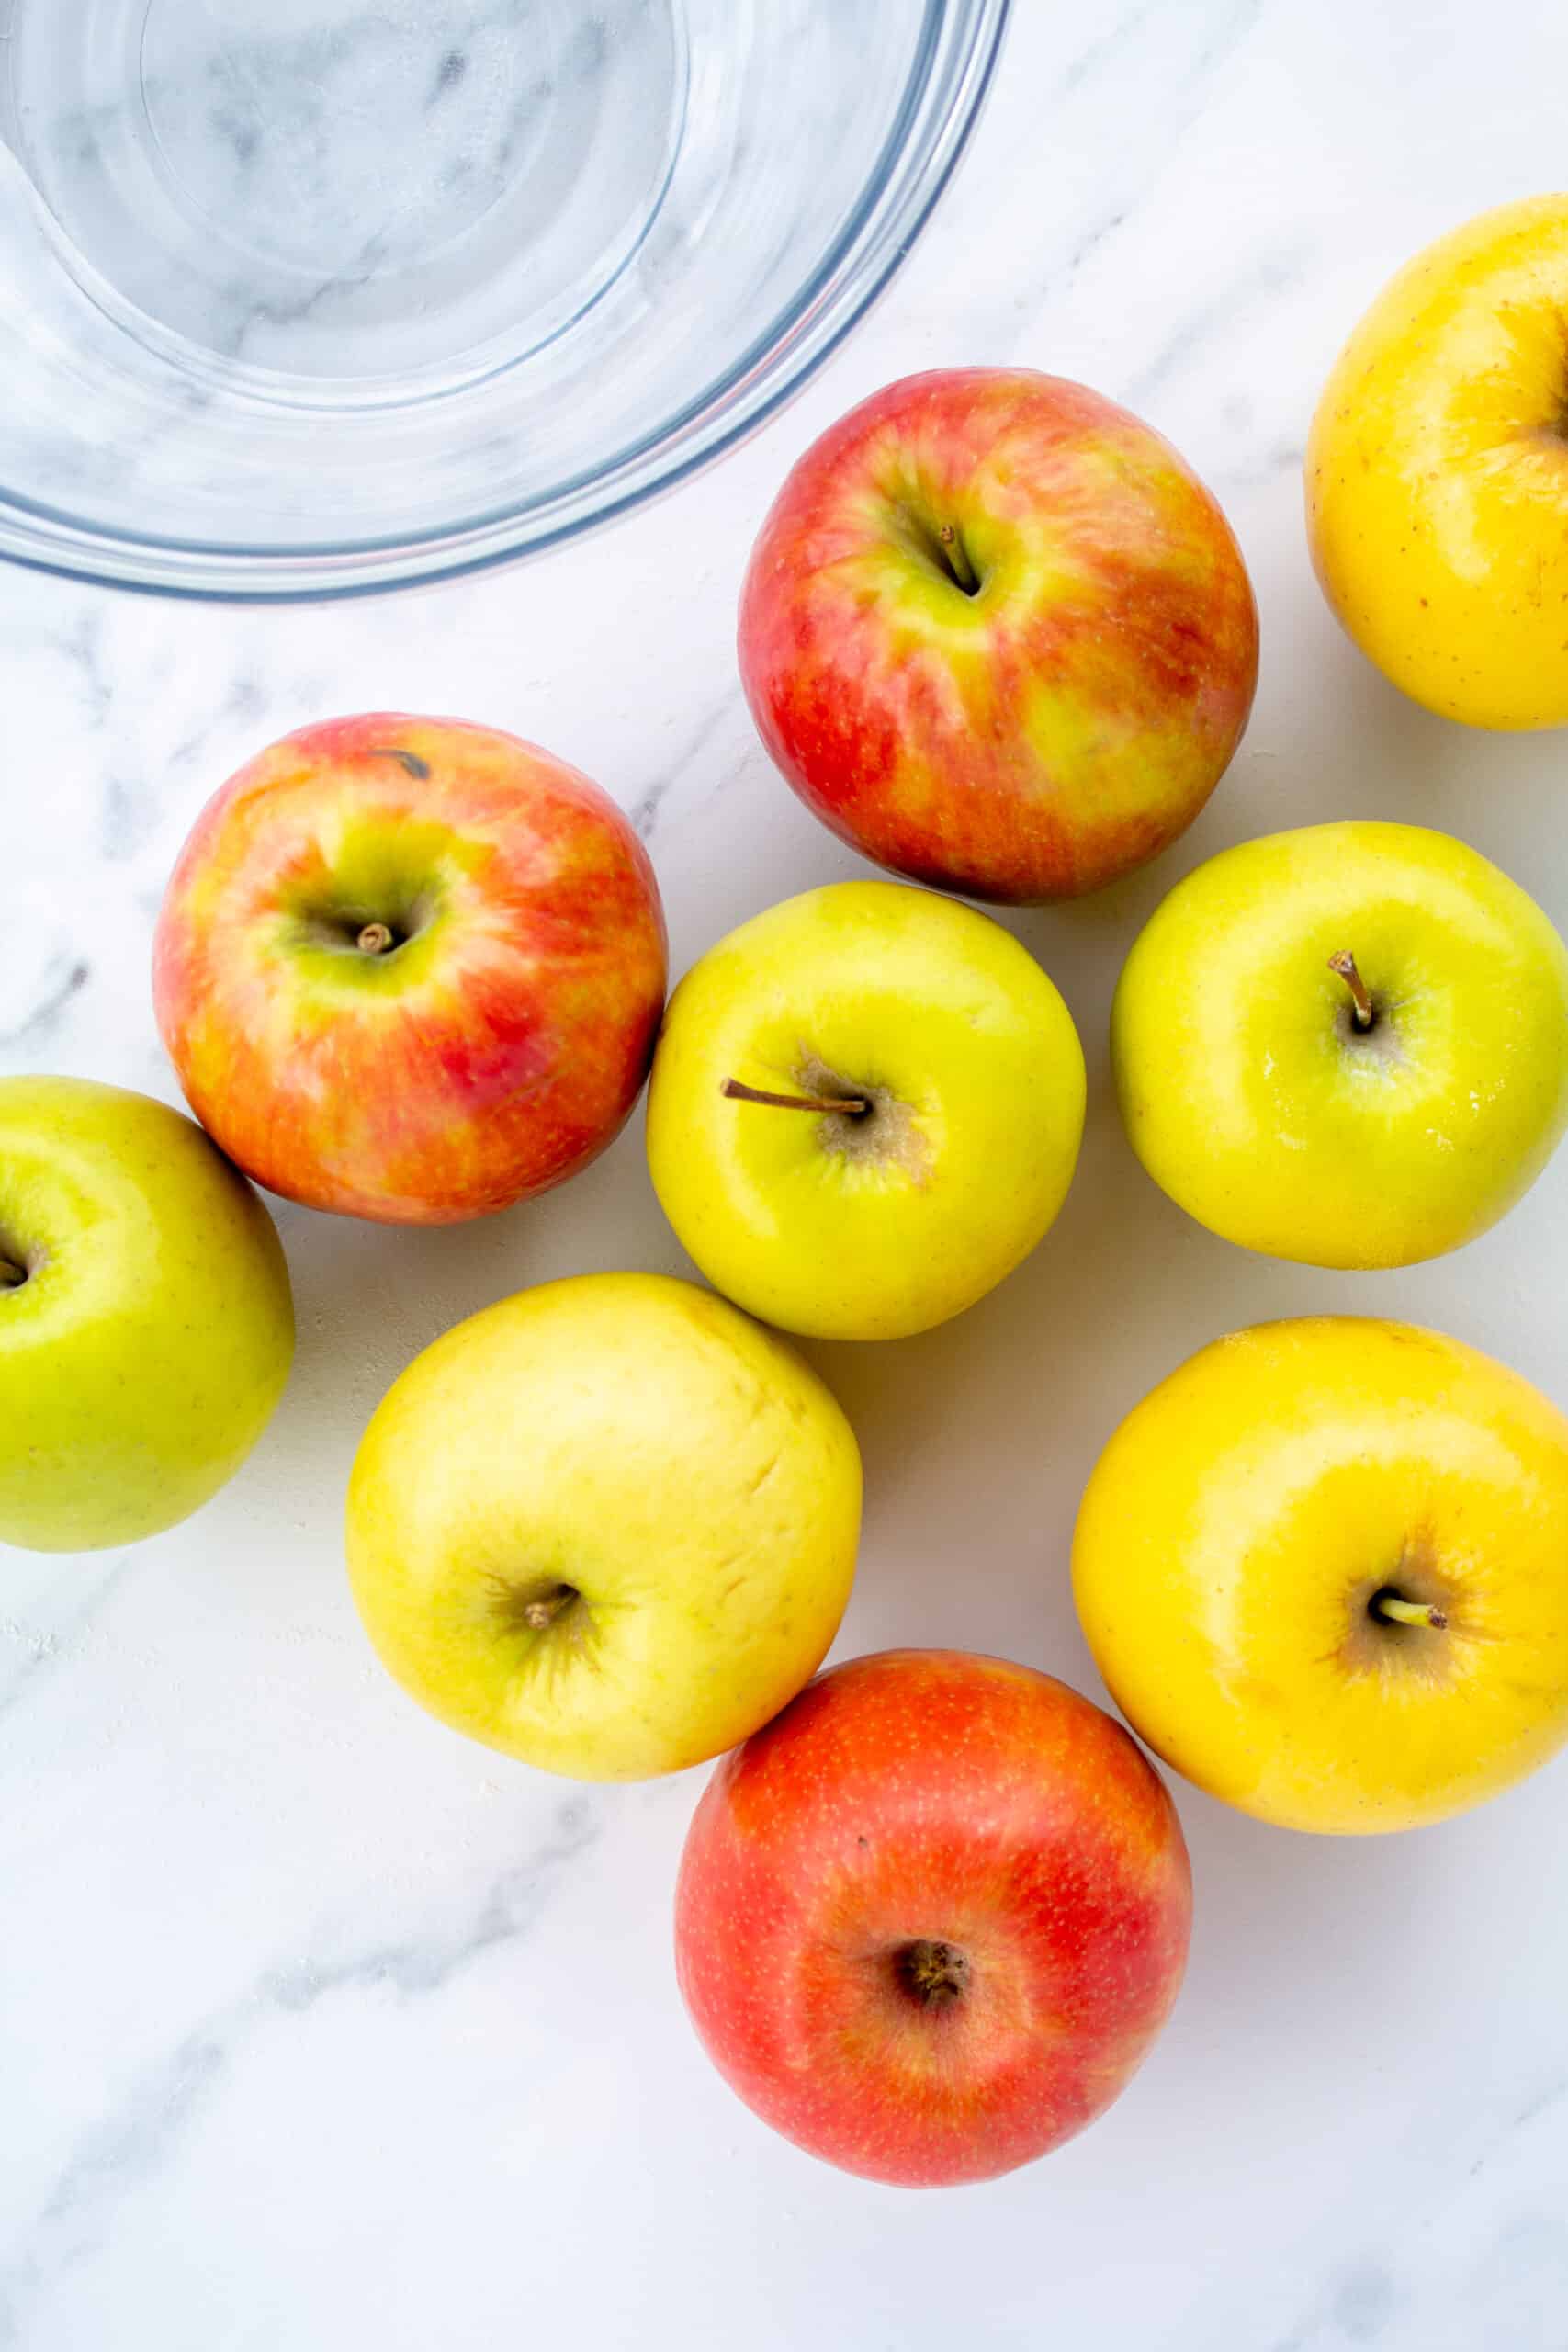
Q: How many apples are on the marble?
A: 9